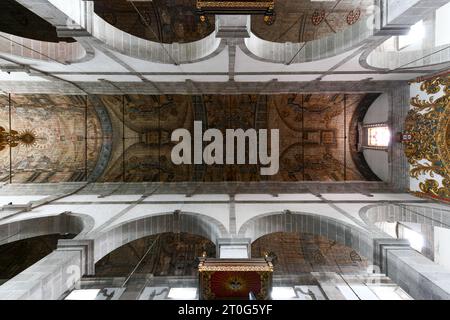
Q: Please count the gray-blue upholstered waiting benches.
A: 0